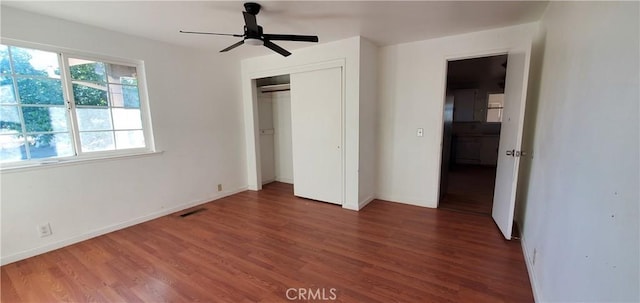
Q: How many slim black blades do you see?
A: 5